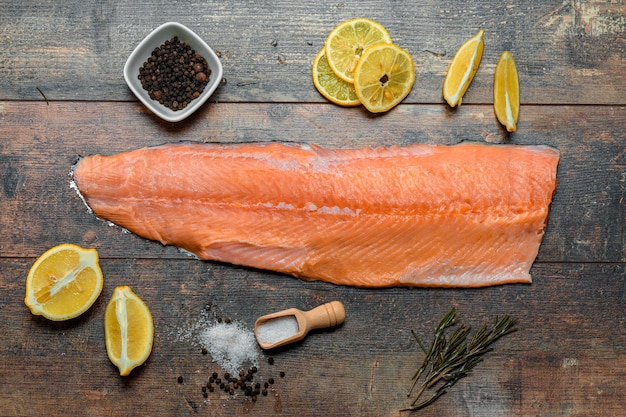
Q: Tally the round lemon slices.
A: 3